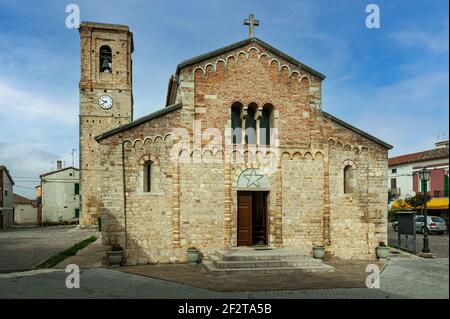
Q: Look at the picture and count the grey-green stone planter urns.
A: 4